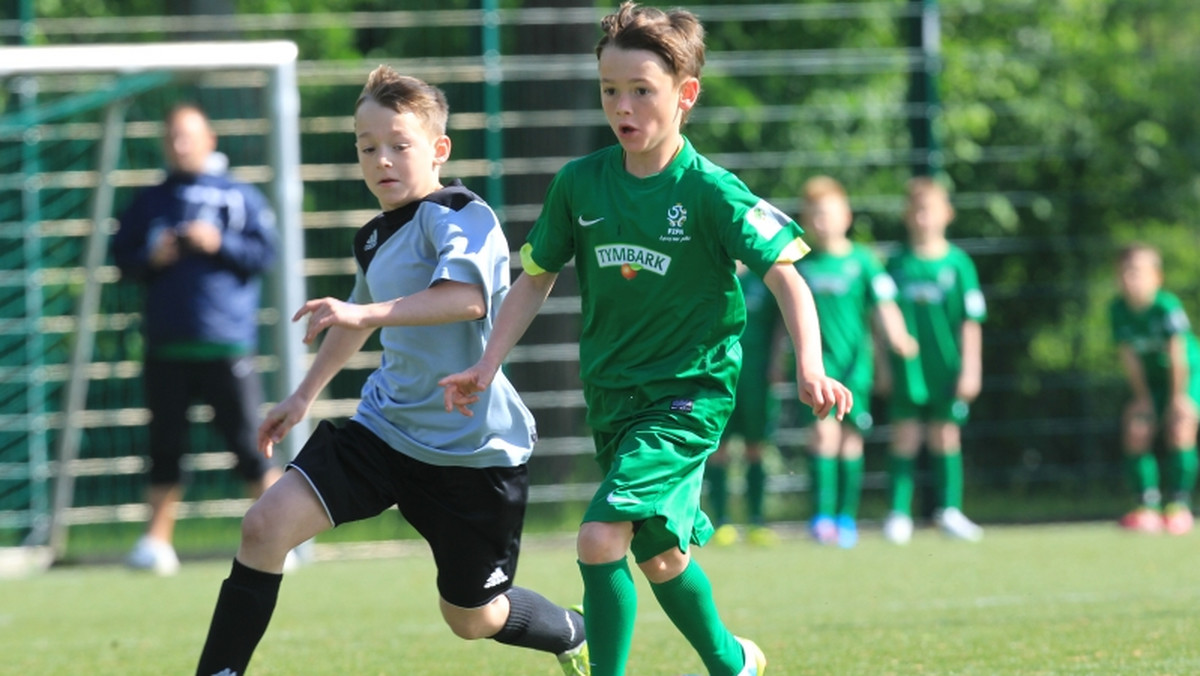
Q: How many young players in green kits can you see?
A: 5